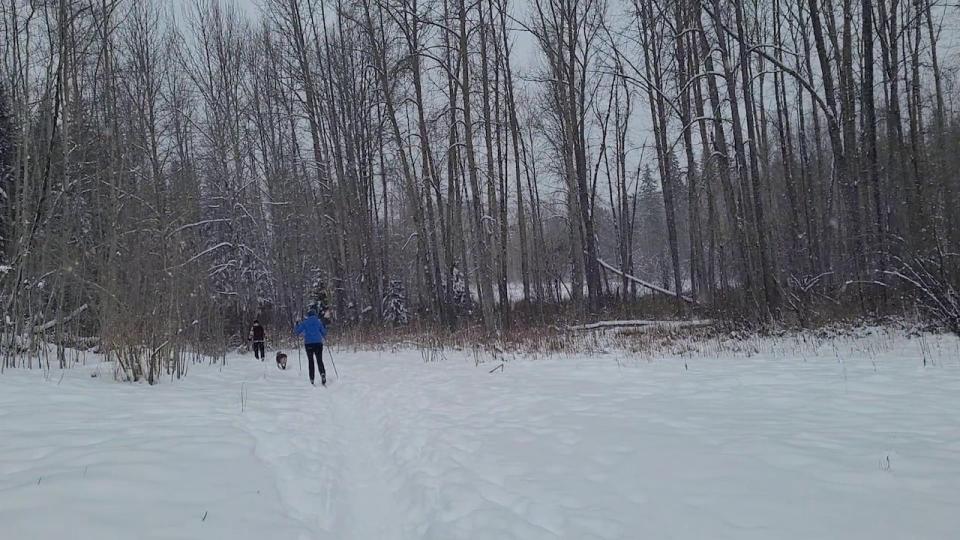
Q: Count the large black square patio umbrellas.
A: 0